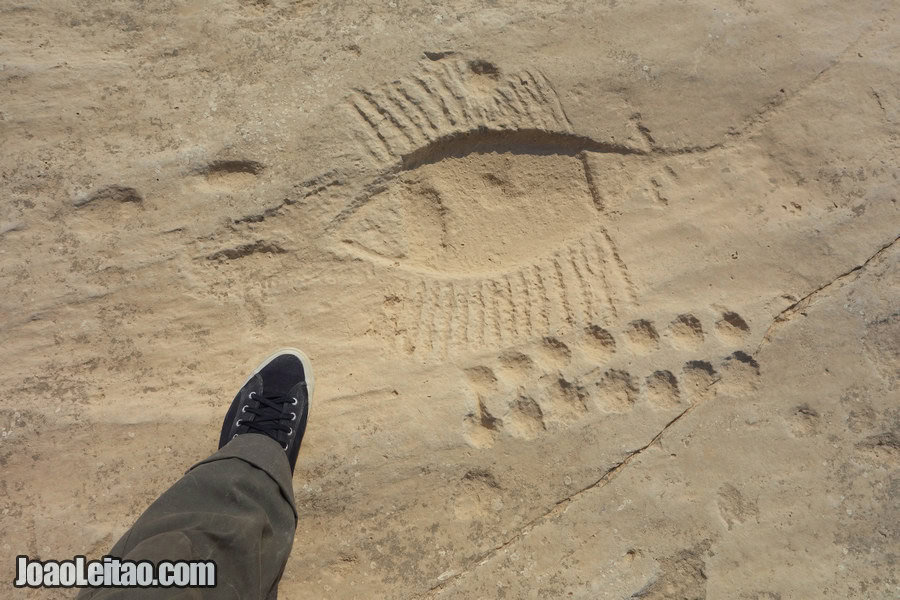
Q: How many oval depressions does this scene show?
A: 14